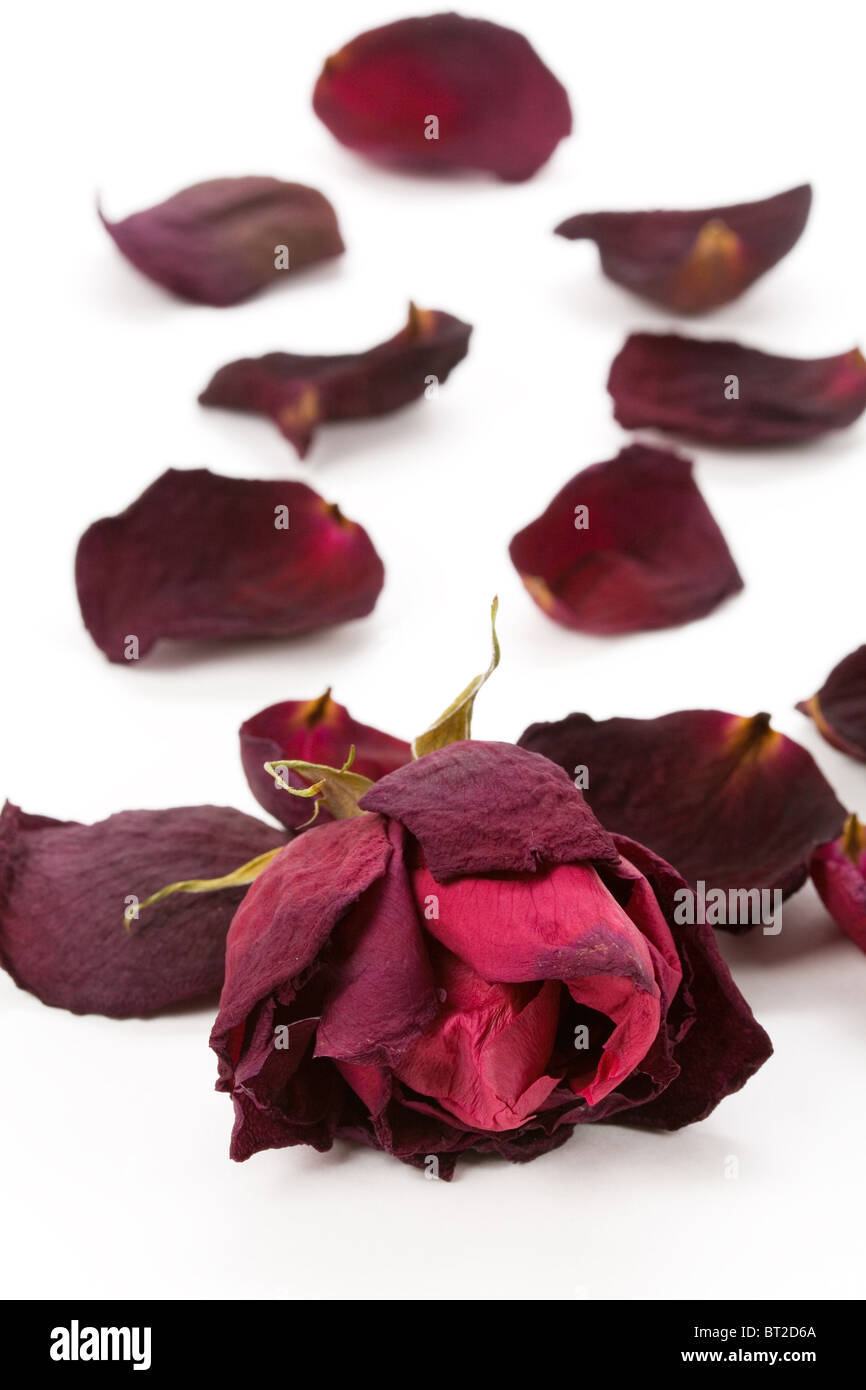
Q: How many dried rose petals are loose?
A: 12